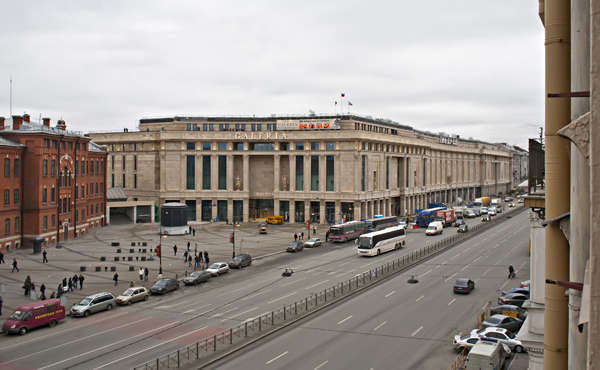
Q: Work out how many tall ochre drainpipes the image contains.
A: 1